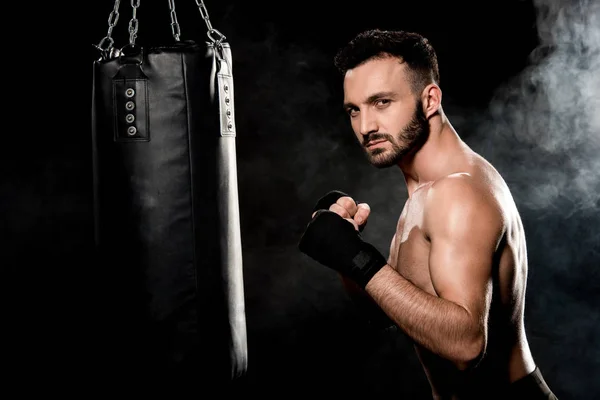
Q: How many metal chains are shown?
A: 4